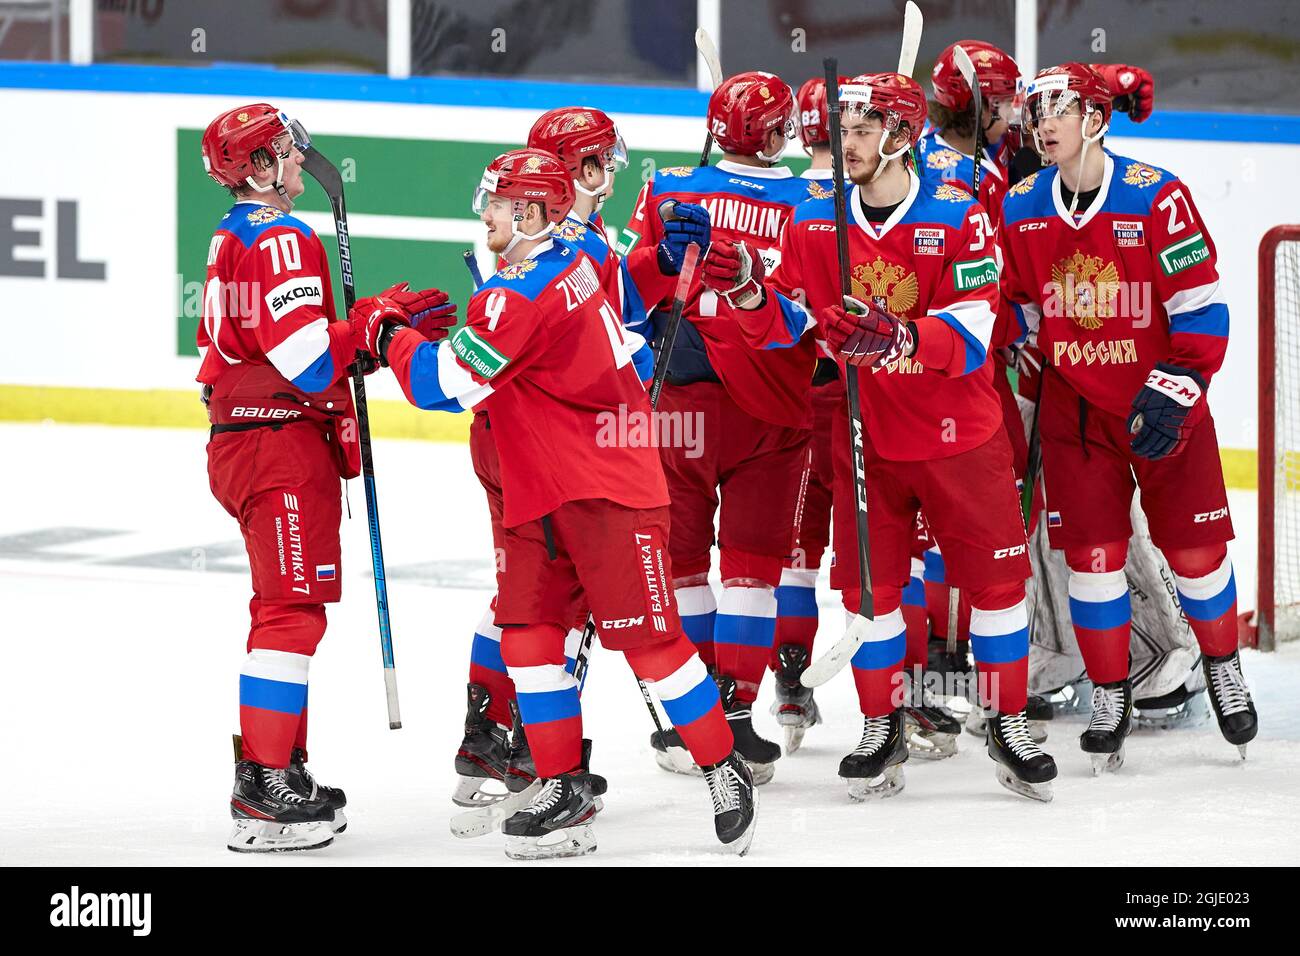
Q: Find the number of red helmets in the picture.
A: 8